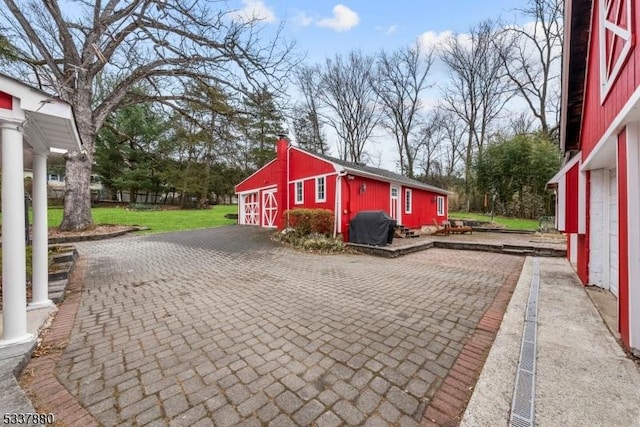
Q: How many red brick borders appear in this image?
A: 2